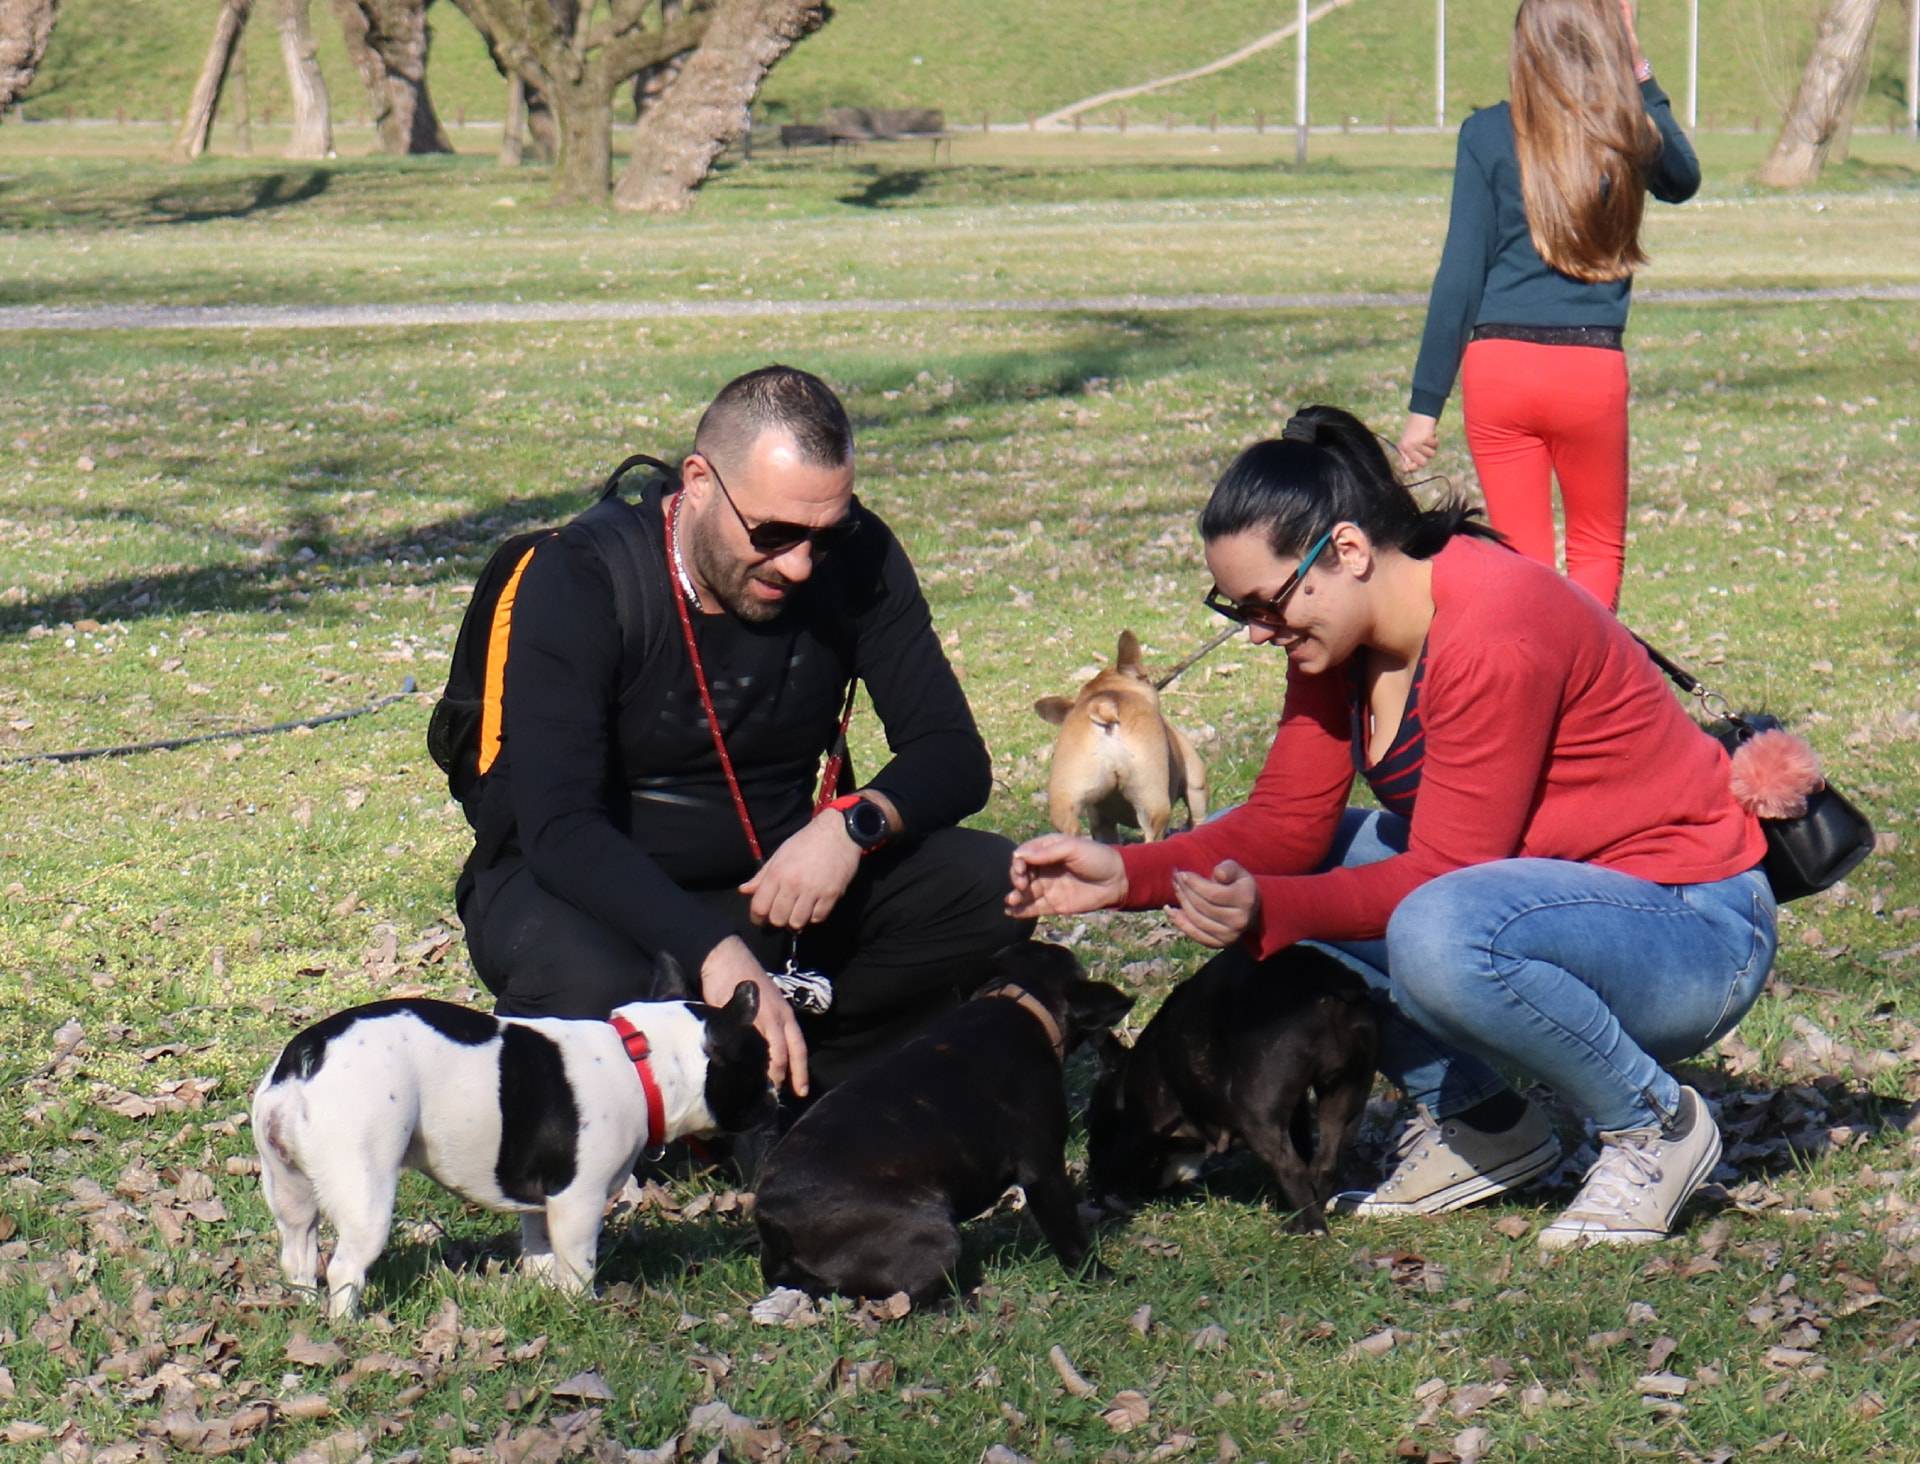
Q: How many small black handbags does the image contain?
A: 1